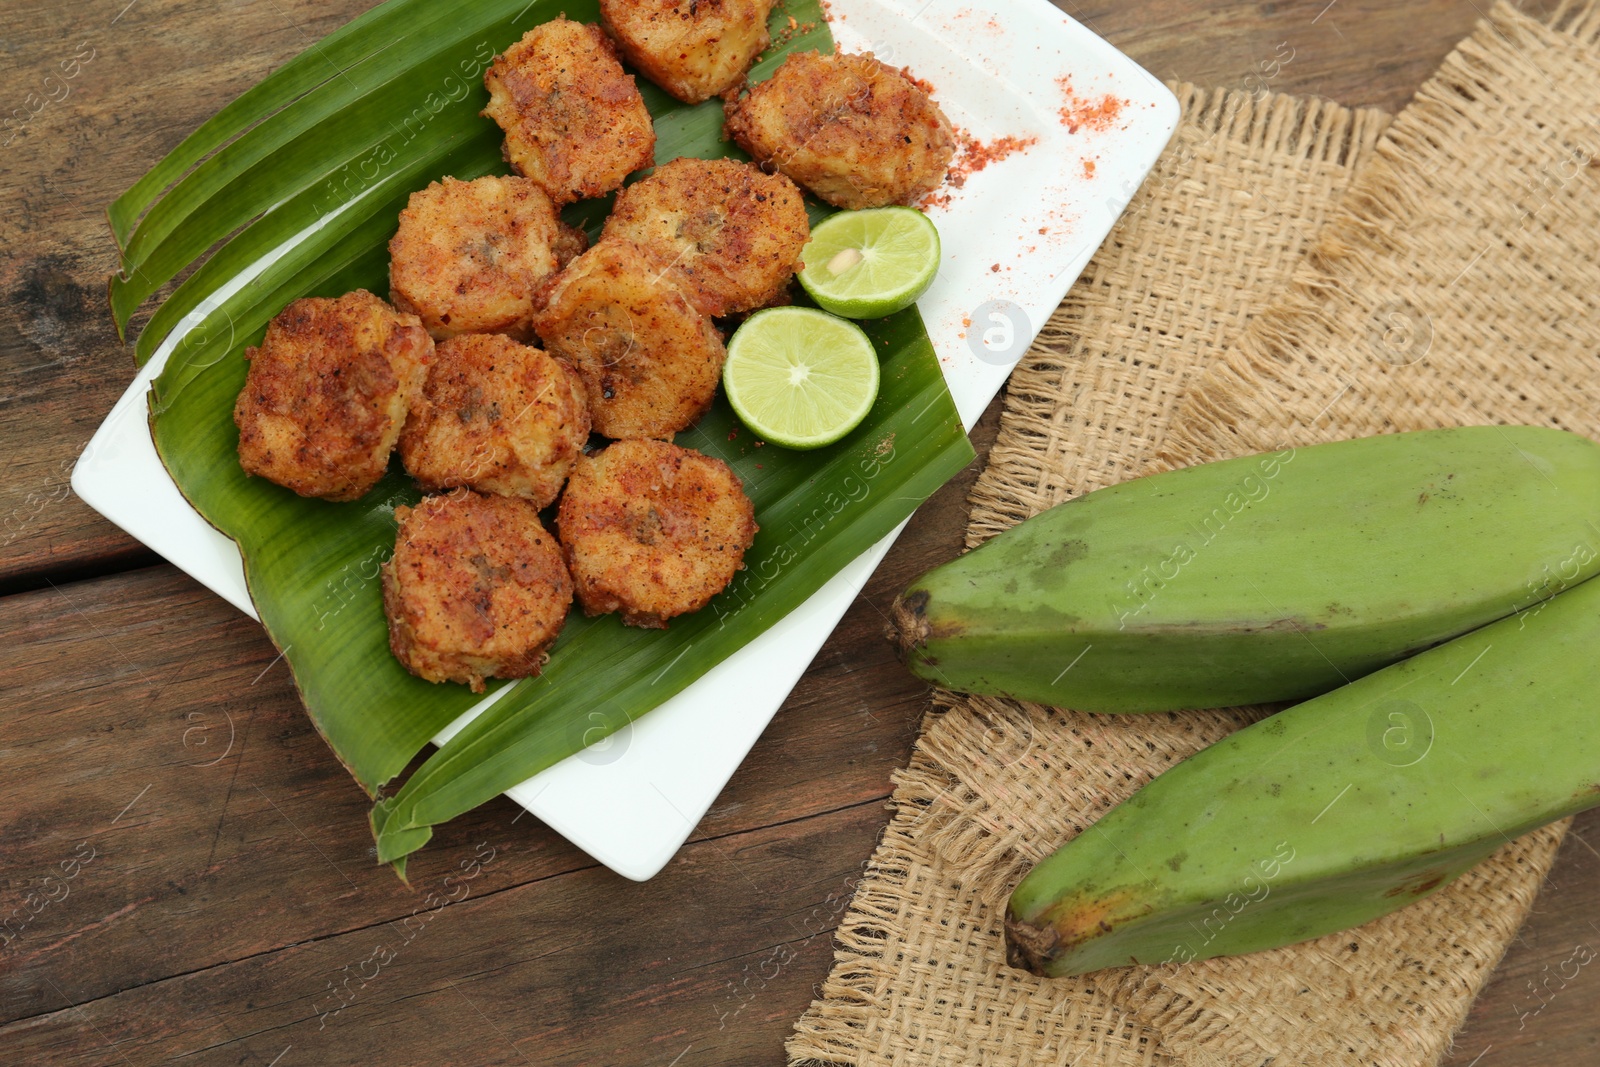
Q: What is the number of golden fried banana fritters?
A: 10